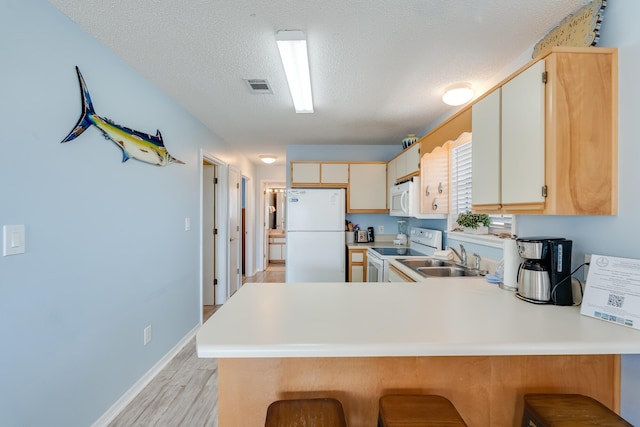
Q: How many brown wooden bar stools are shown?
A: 3